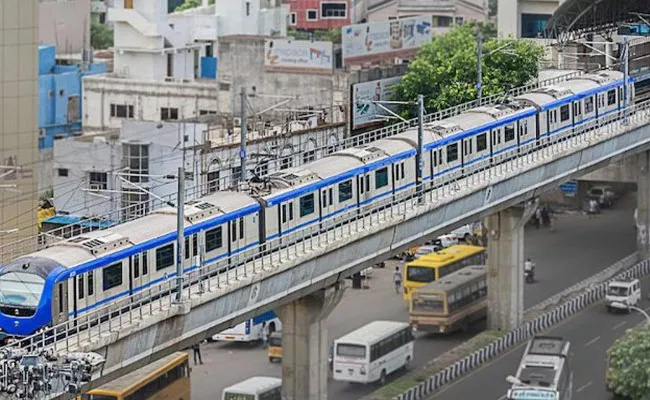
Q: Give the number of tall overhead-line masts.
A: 5